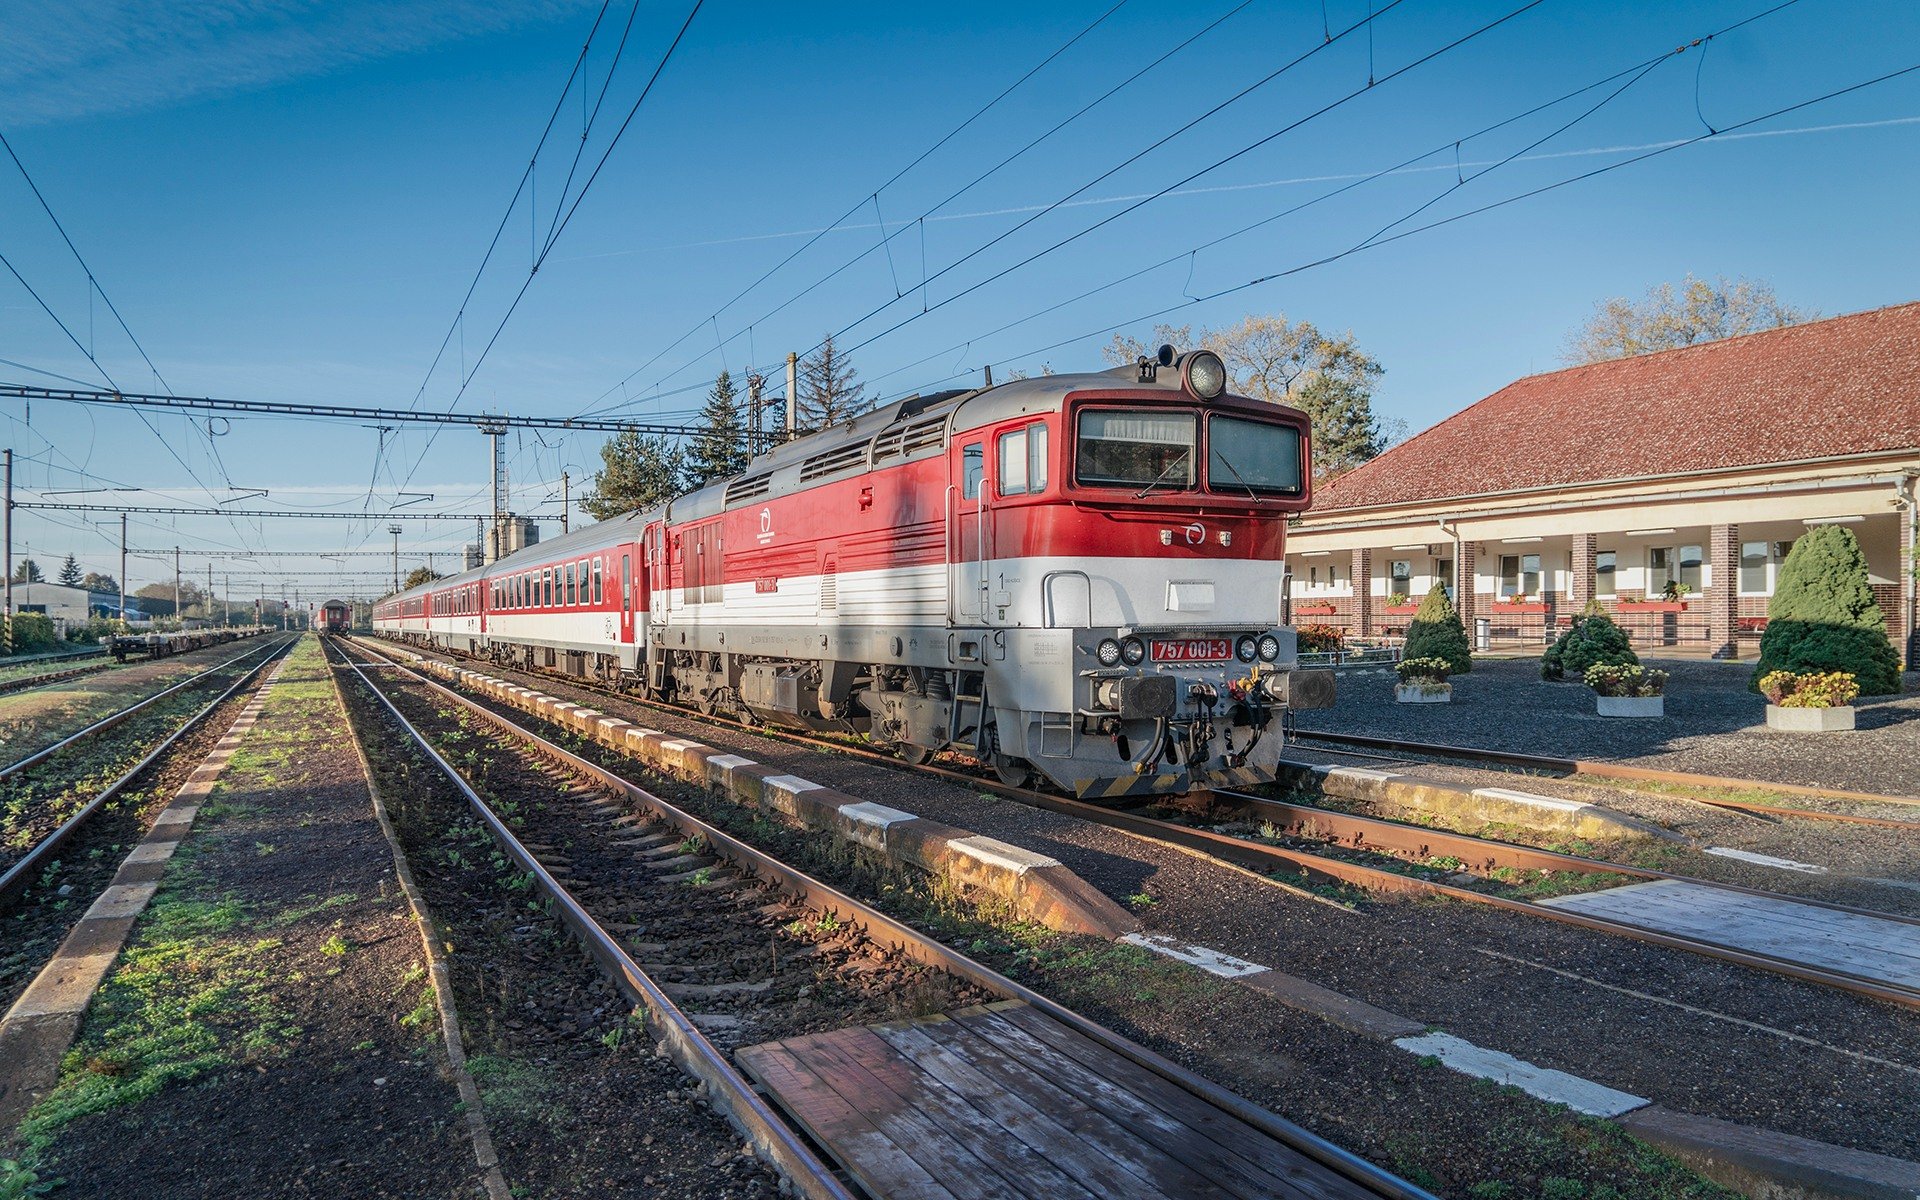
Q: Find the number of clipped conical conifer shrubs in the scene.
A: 3